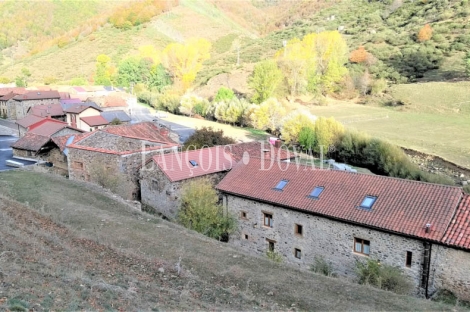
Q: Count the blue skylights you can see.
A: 4